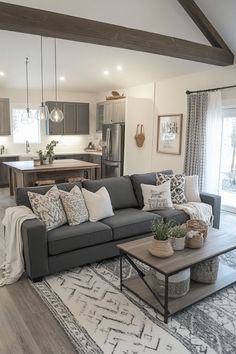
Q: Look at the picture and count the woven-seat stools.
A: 2